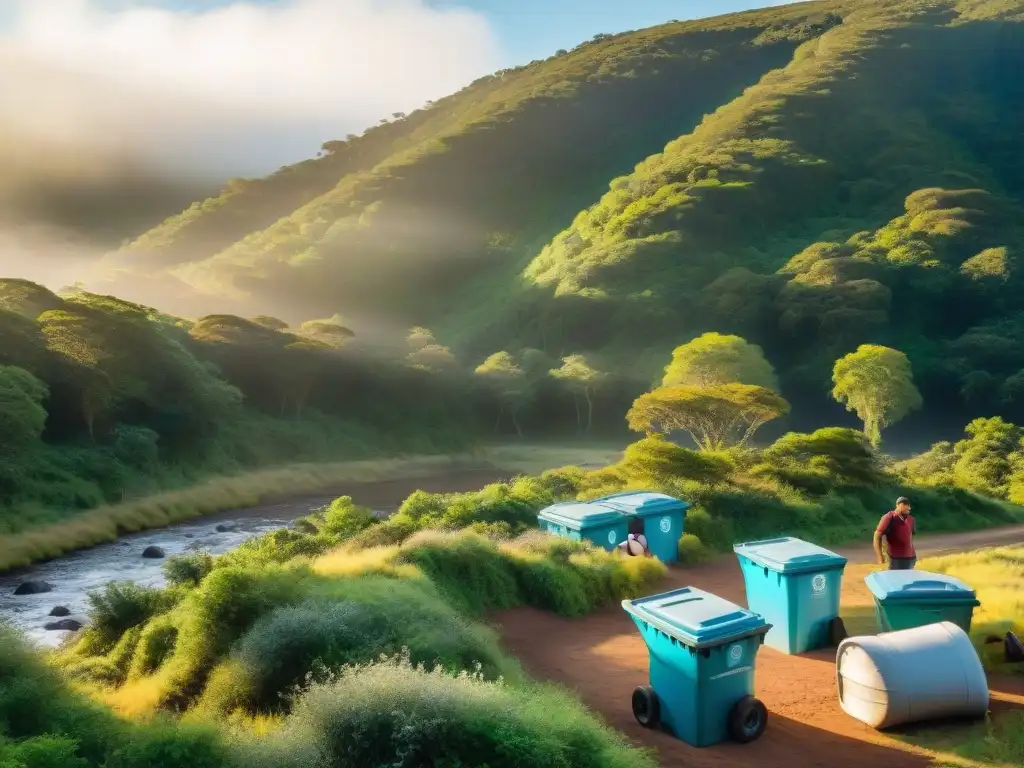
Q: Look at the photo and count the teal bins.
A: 5